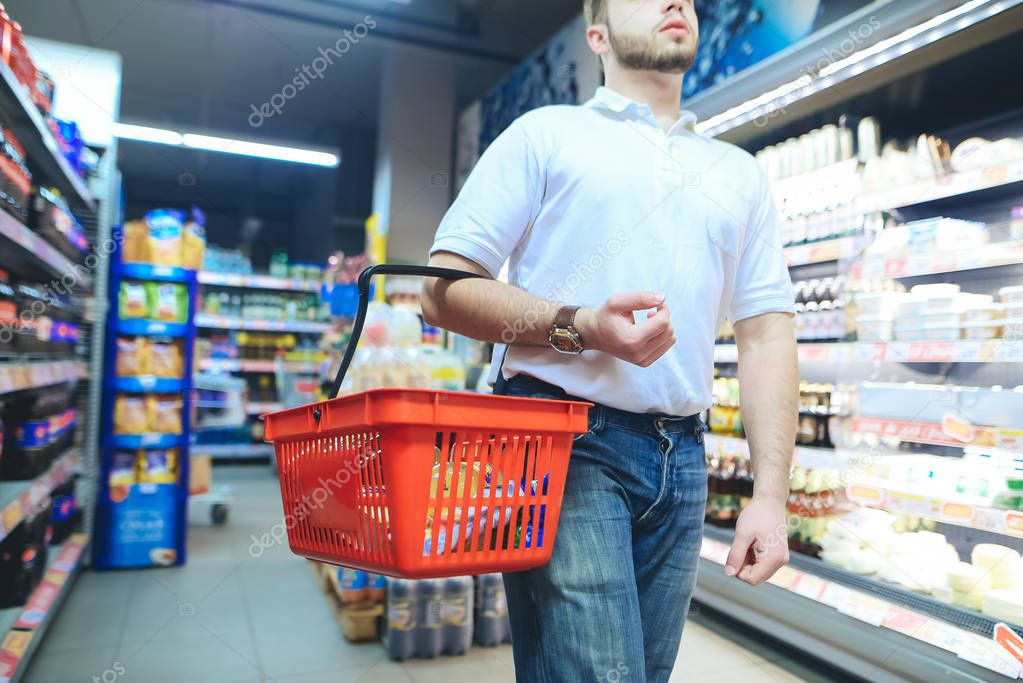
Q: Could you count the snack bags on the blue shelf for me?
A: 11